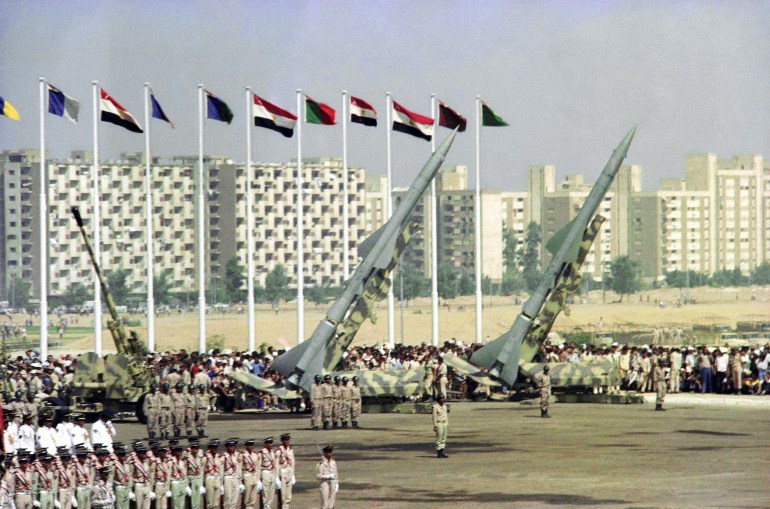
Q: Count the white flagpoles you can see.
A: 10